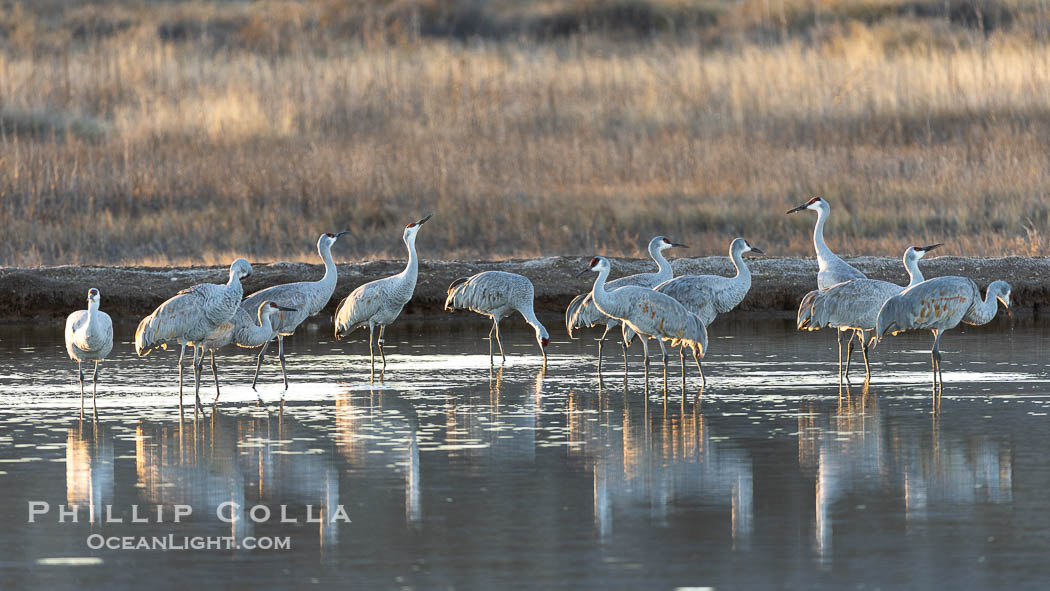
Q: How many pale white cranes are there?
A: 12